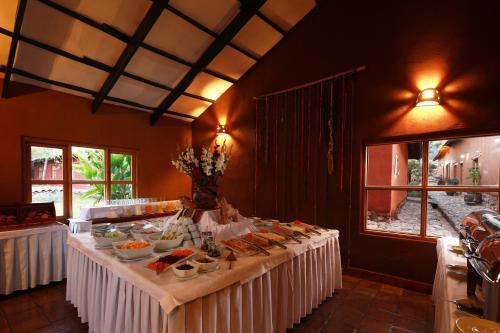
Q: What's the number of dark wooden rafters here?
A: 3